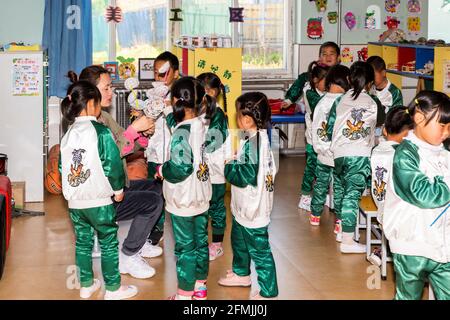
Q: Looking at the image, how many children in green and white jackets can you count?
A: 12